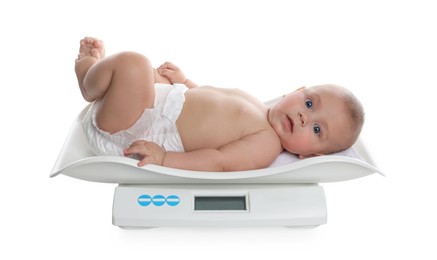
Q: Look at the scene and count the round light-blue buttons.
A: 3